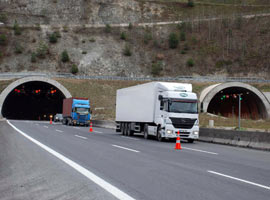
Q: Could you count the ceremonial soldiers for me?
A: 0